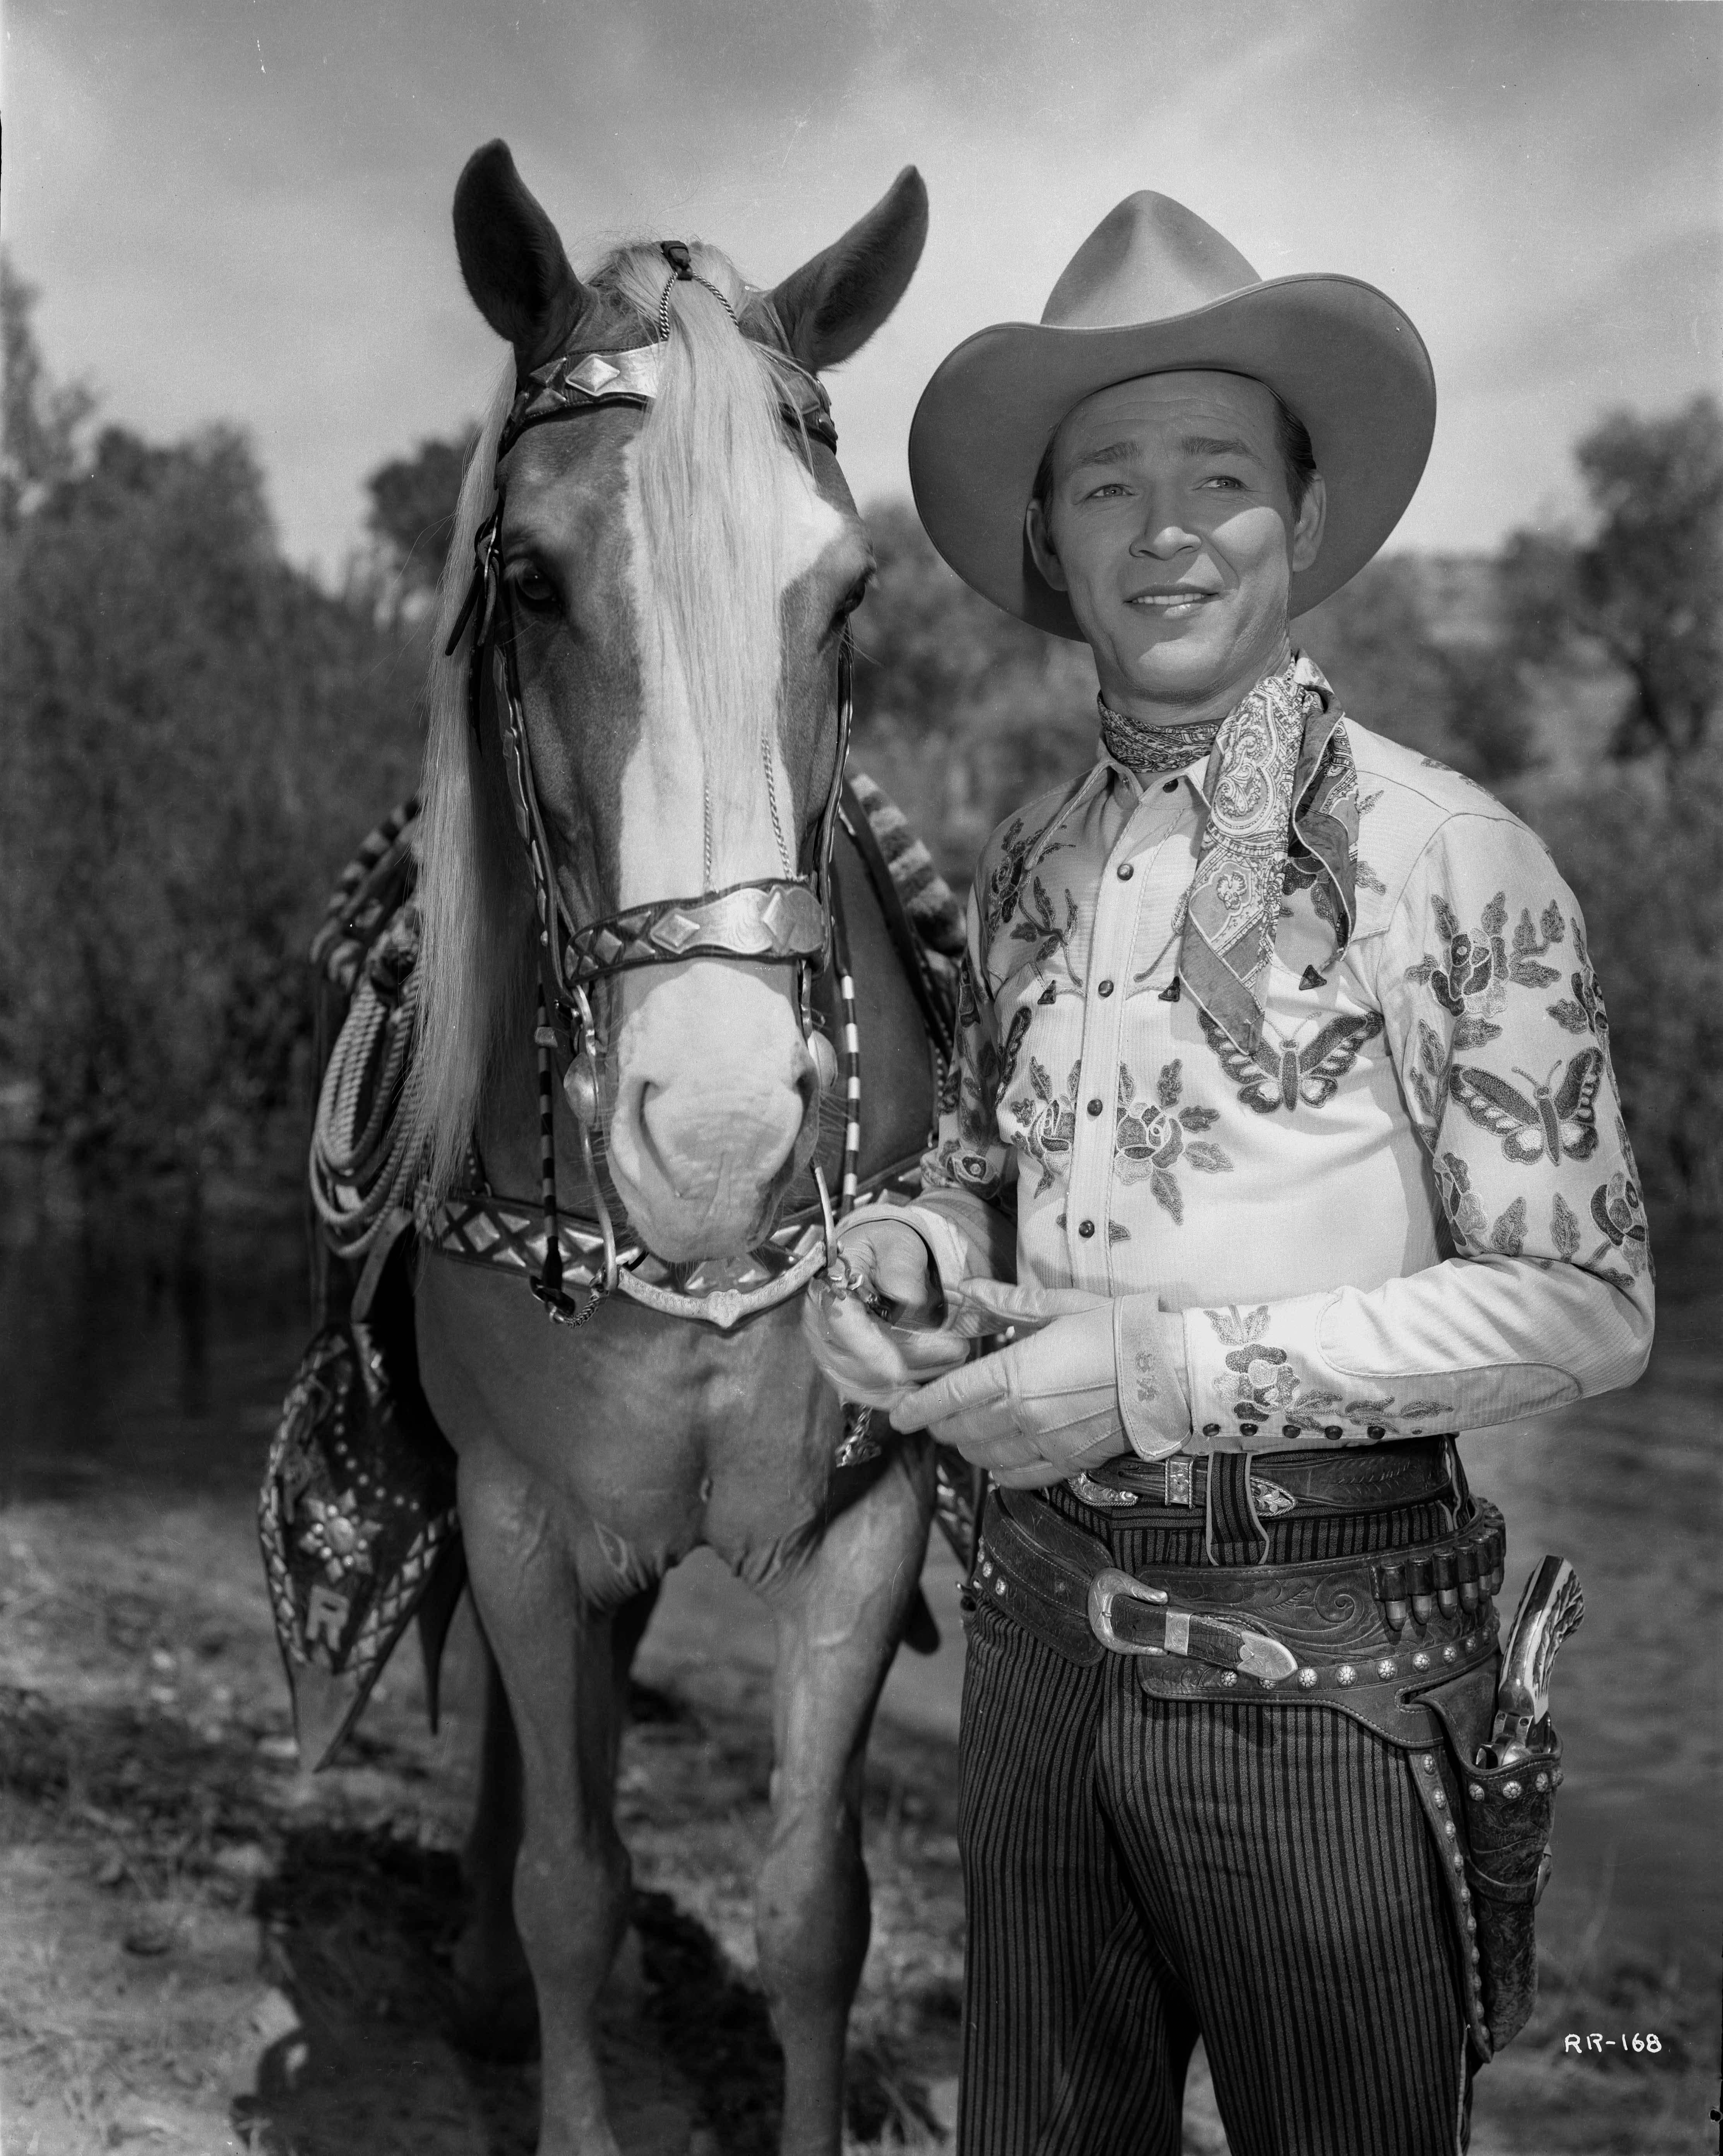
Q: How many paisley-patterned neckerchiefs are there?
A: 1